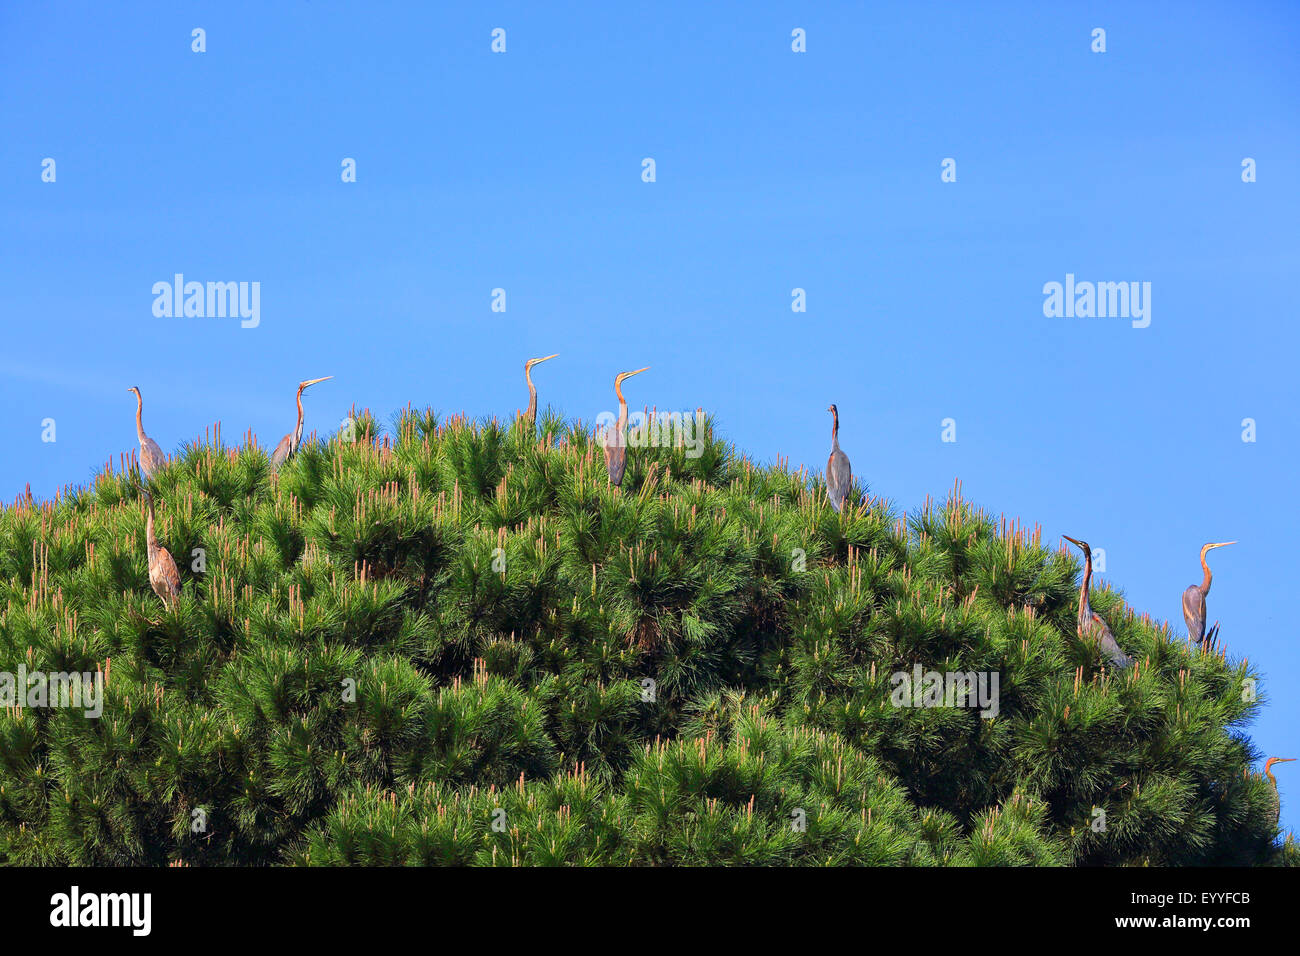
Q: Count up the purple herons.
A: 9